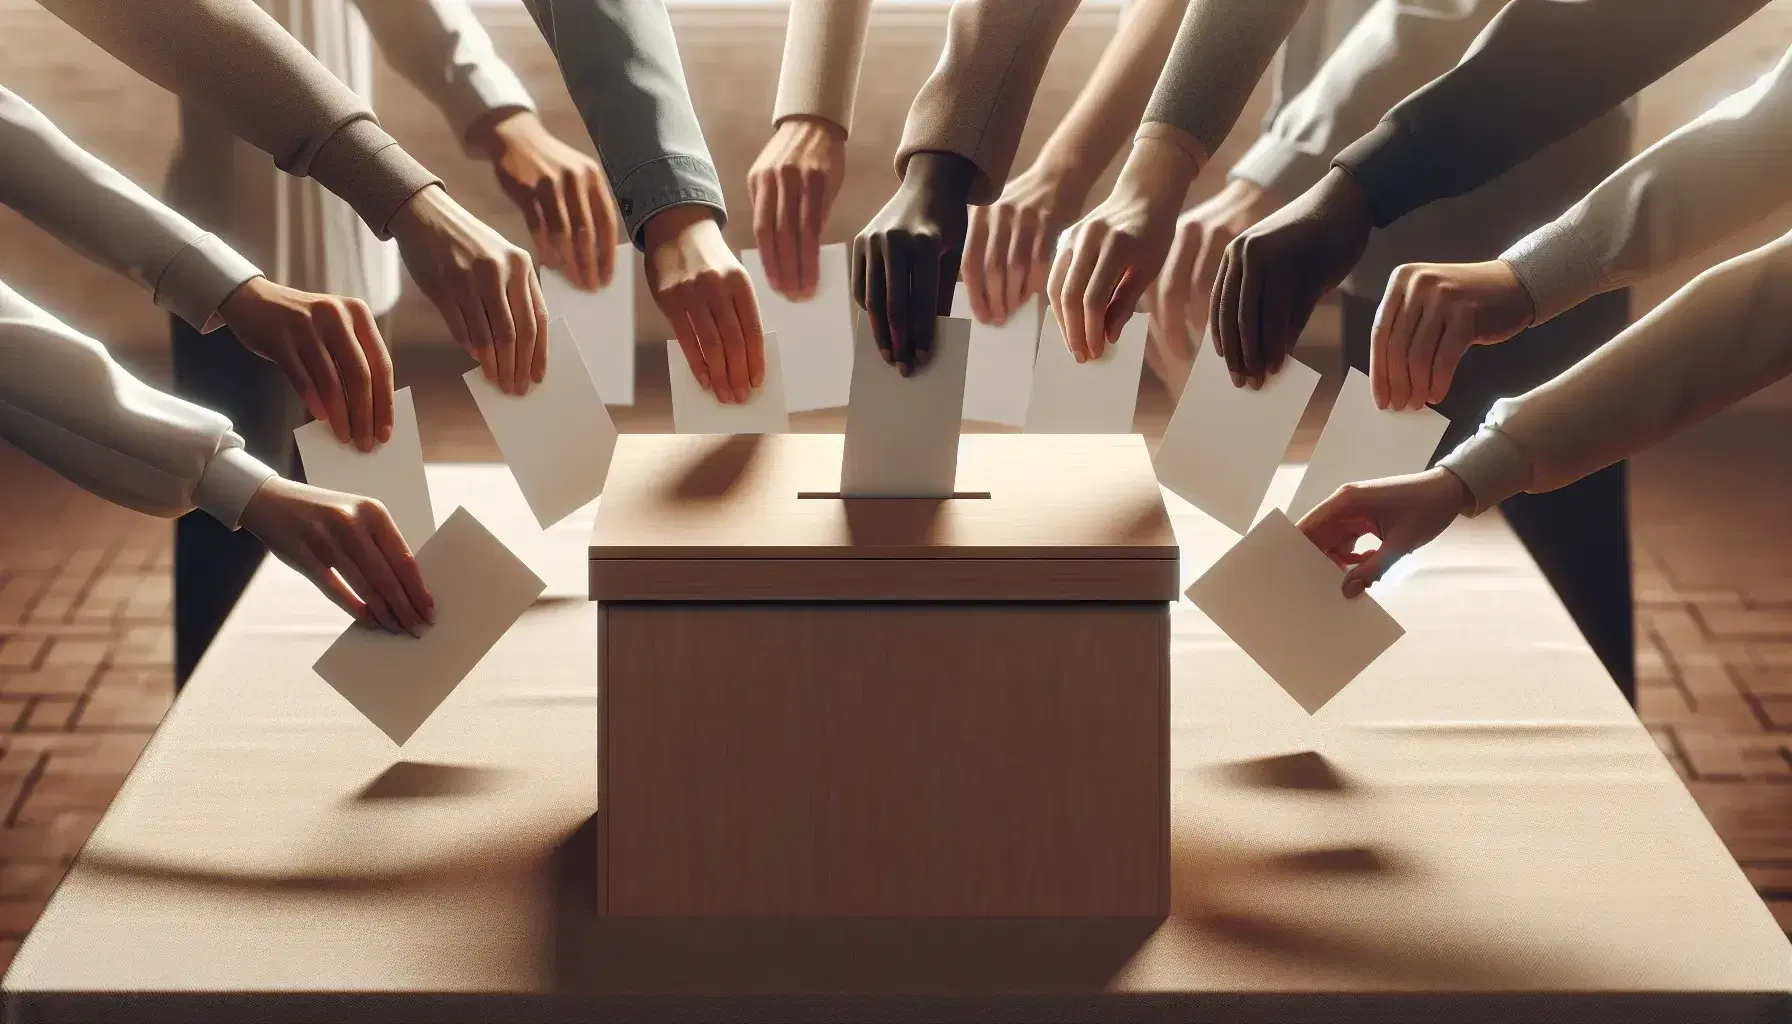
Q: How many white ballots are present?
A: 12